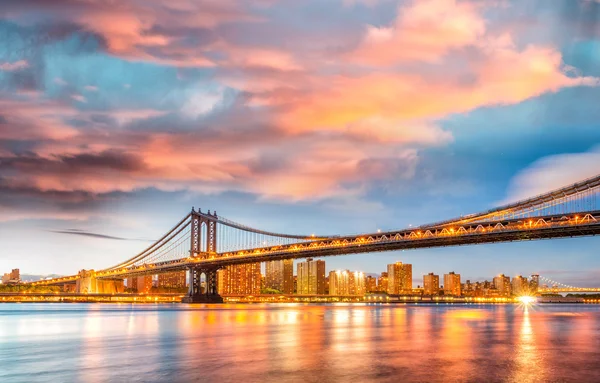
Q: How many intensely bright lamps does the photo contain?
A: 1